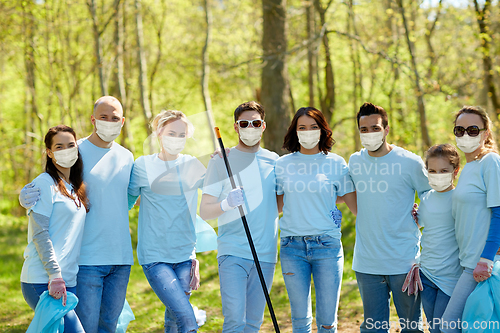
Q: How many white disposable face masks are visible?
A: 8